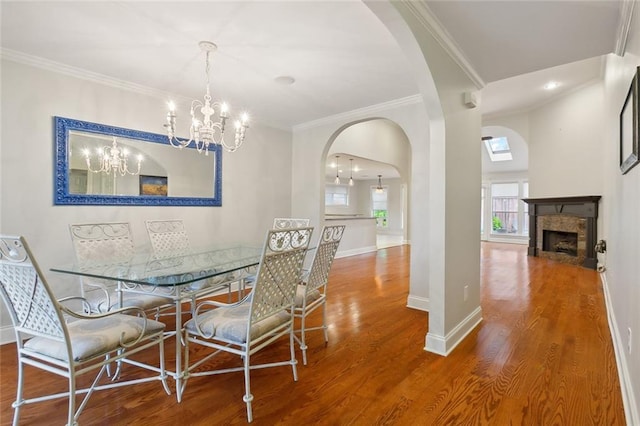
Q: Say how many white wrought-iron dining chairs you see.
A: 6